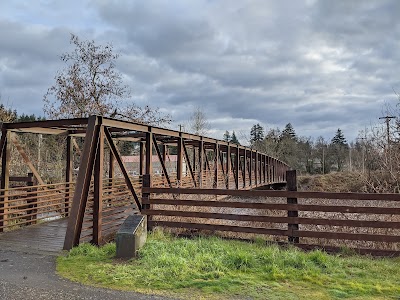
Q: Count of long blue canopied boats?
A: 0